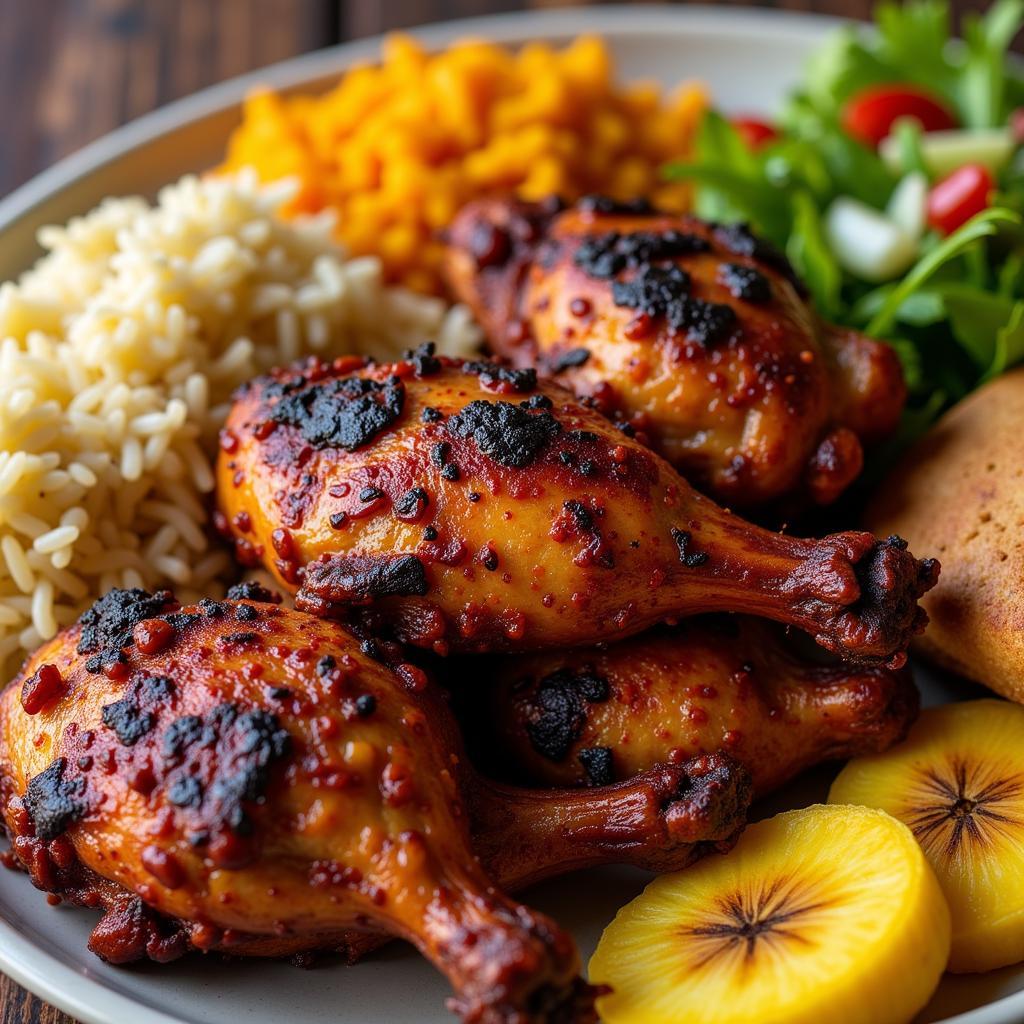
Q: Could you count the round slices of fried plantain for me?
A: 2